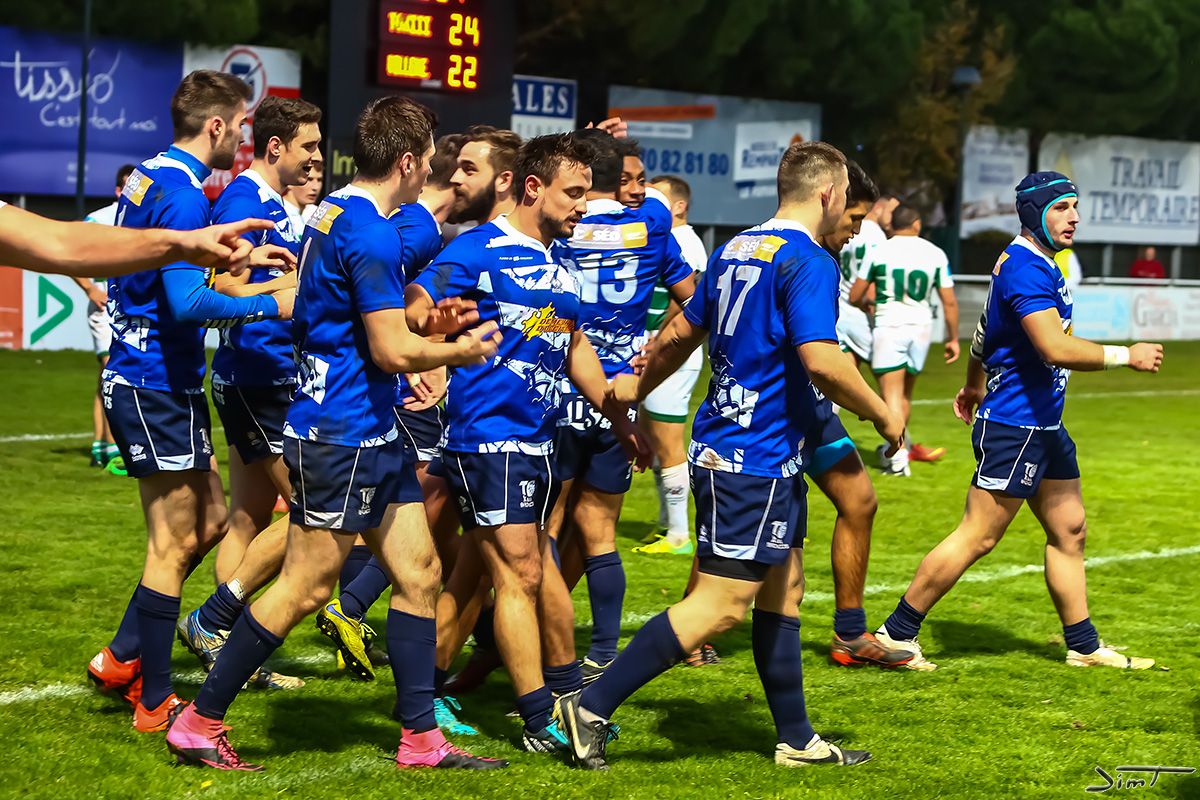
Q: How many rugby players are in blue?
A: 11